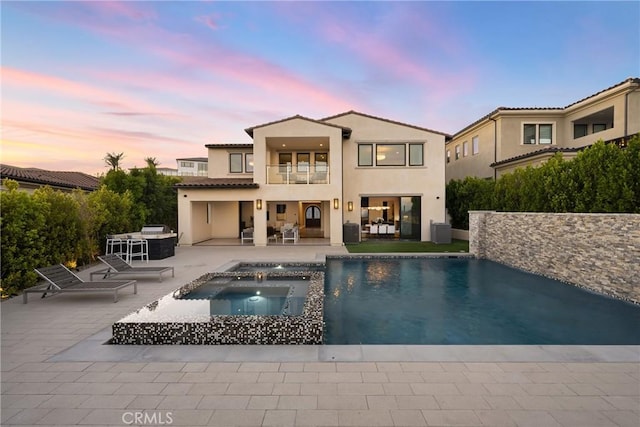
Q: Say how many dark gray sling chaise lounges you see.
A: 2